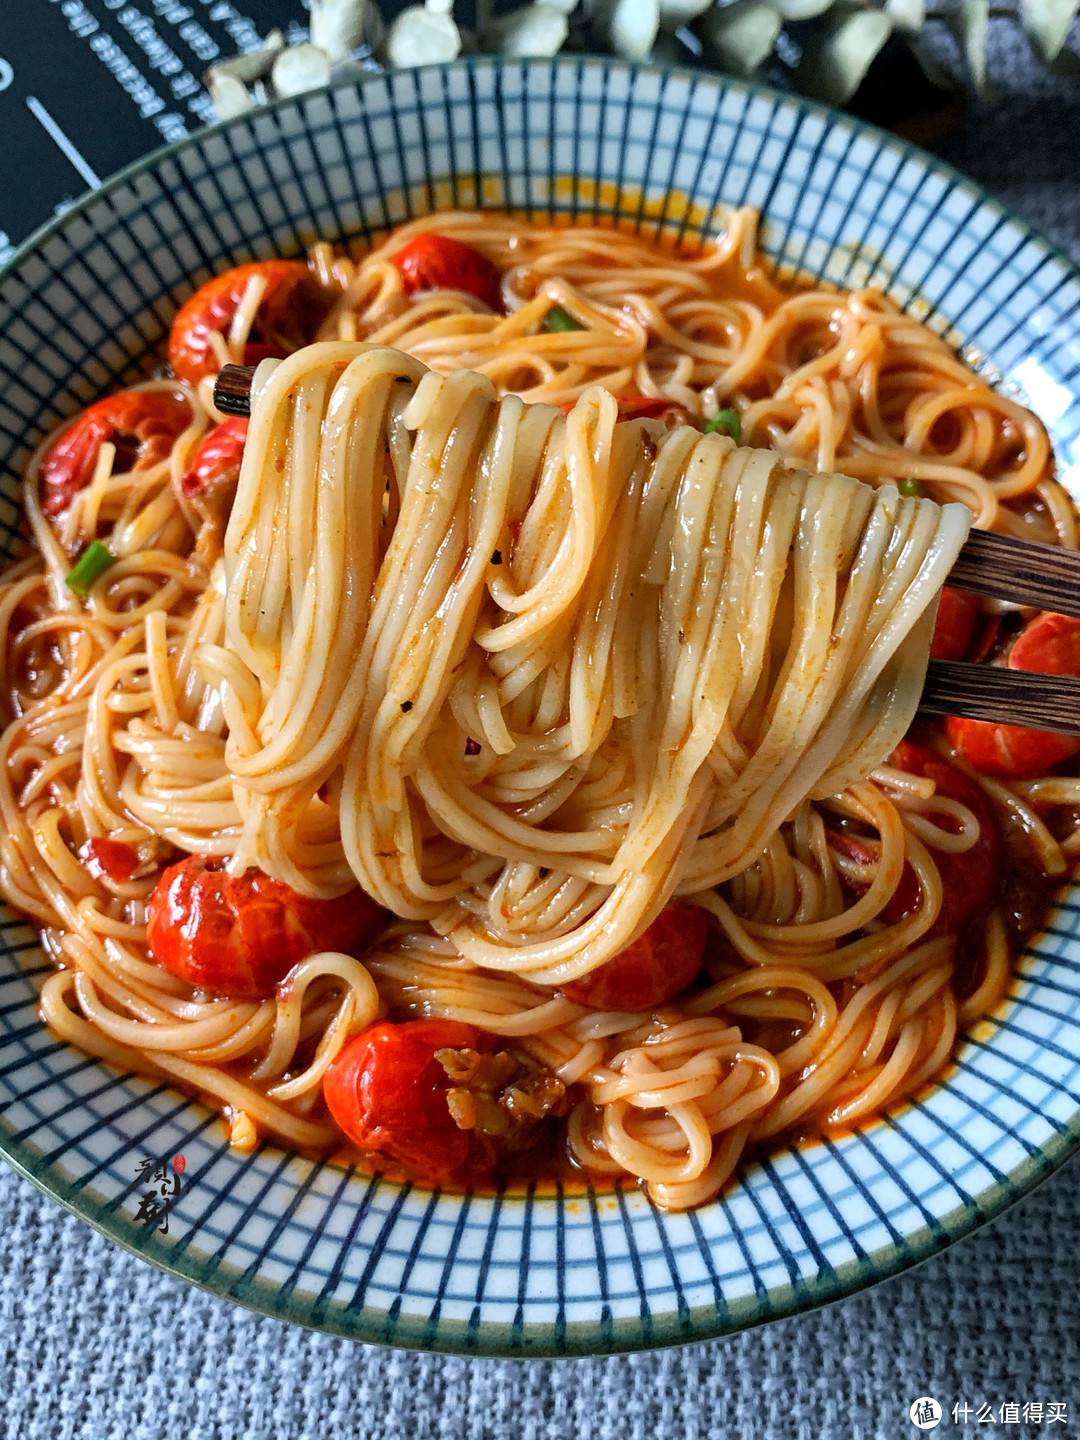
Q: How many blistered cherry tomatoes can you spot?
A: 0